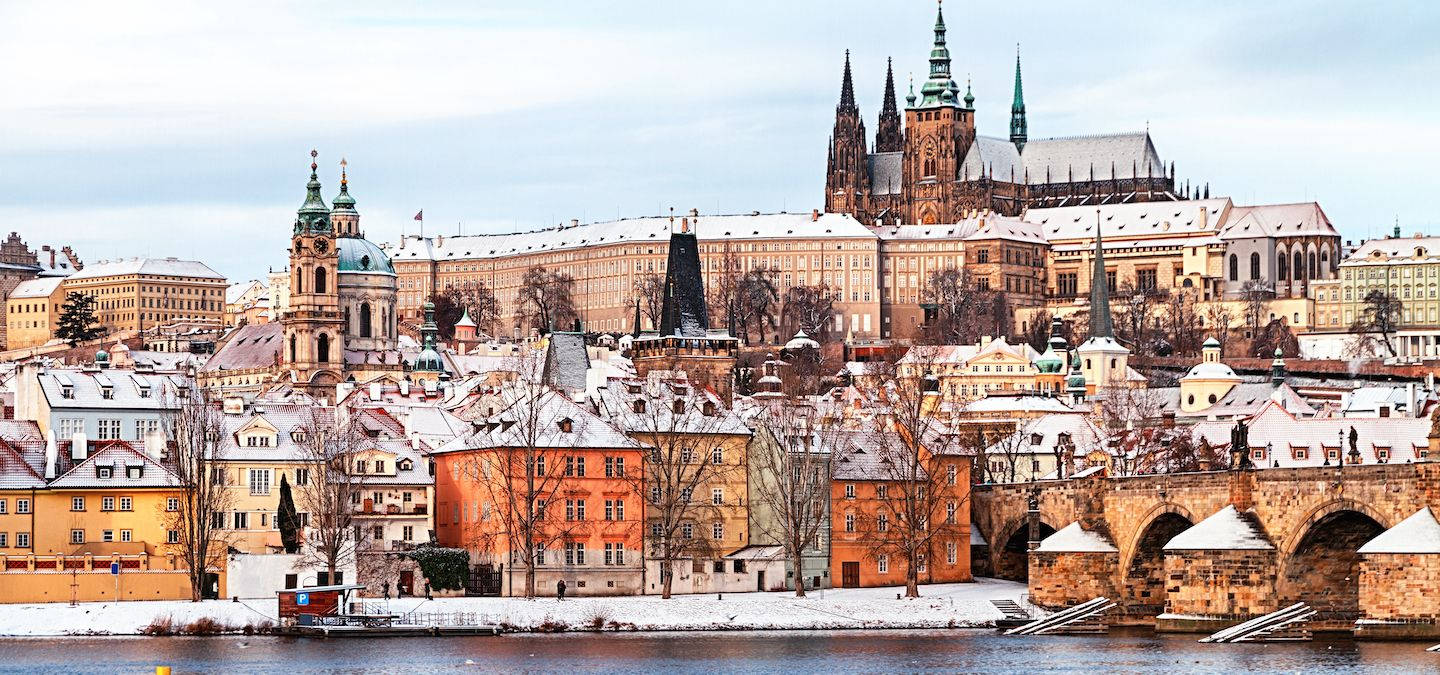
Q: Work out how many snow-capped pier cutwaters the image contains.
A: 3